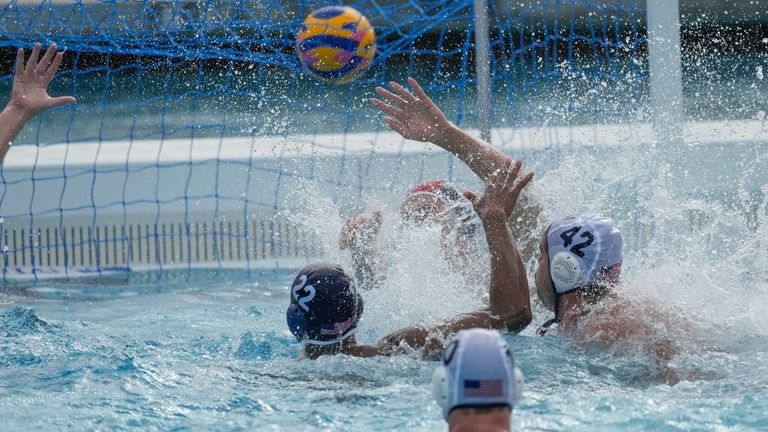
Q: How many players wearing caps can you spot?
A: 4